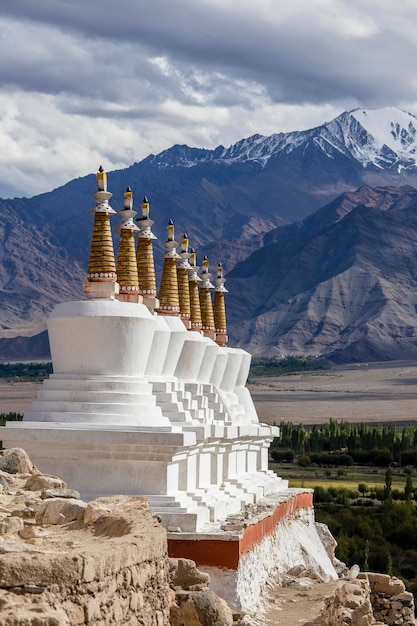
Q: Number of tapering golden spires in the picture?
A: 8